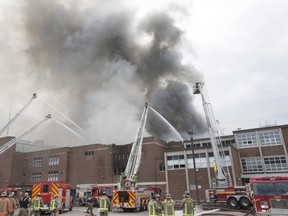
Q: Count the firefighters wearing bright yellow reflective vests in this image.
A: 6